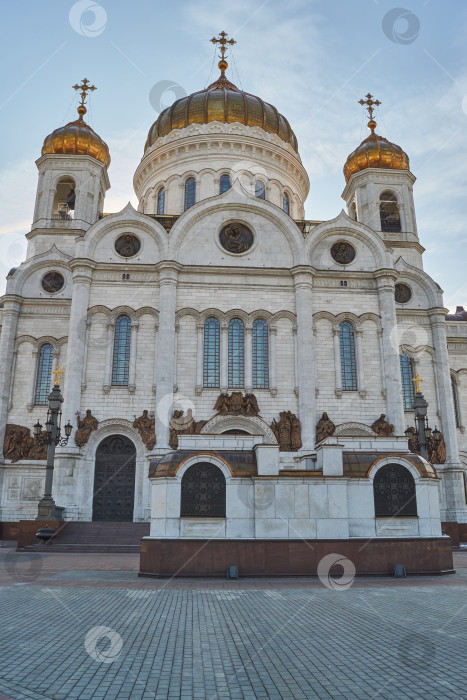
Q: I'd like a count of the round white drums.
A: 1